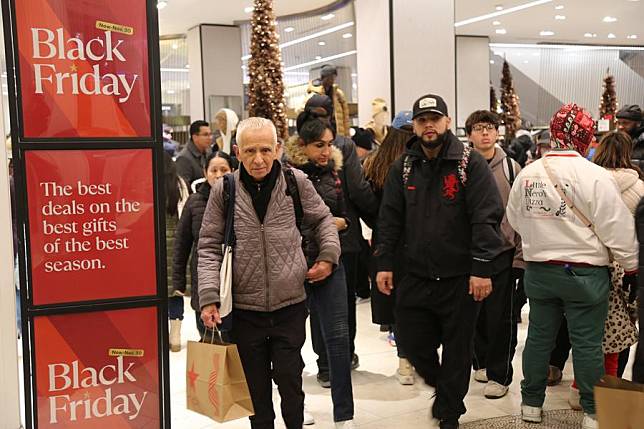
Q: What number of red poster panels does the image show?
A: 3